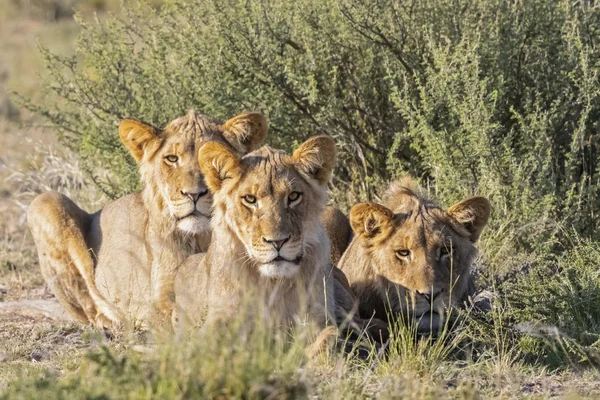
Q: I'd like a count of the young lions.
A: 3